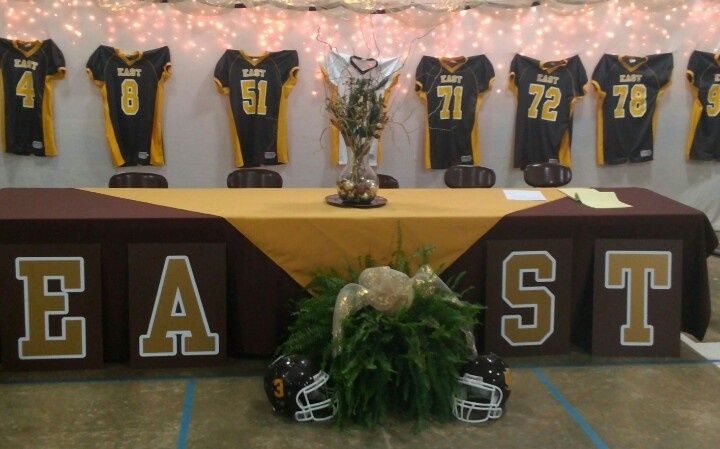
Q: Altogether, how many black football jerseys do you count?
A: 7